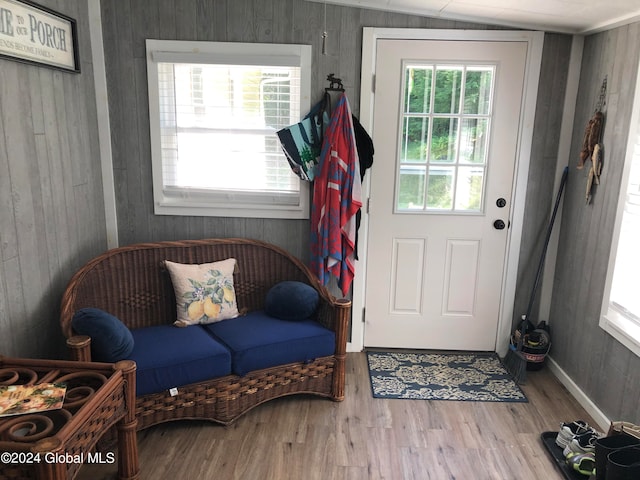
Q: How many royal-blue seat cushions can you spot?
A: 2